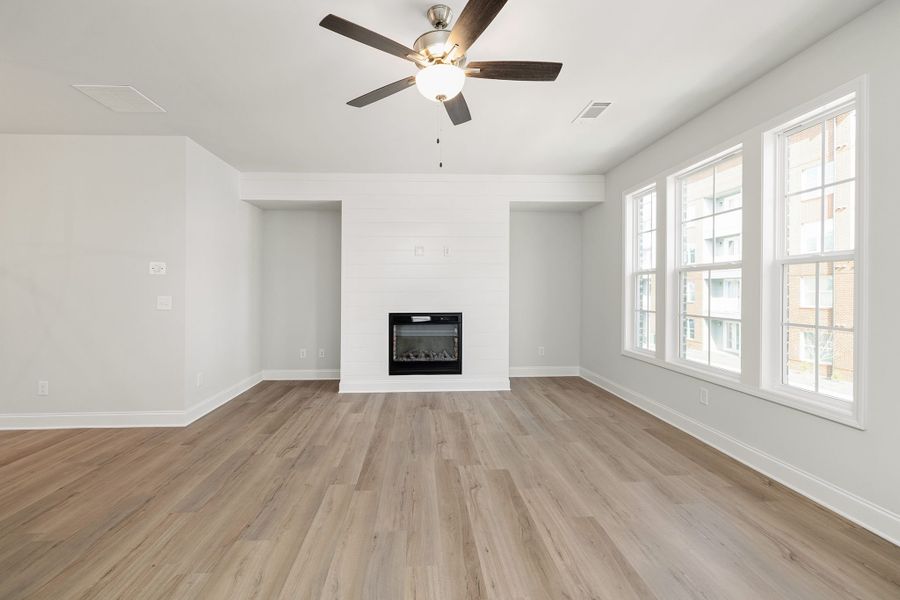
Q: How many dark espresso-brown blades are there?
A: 5